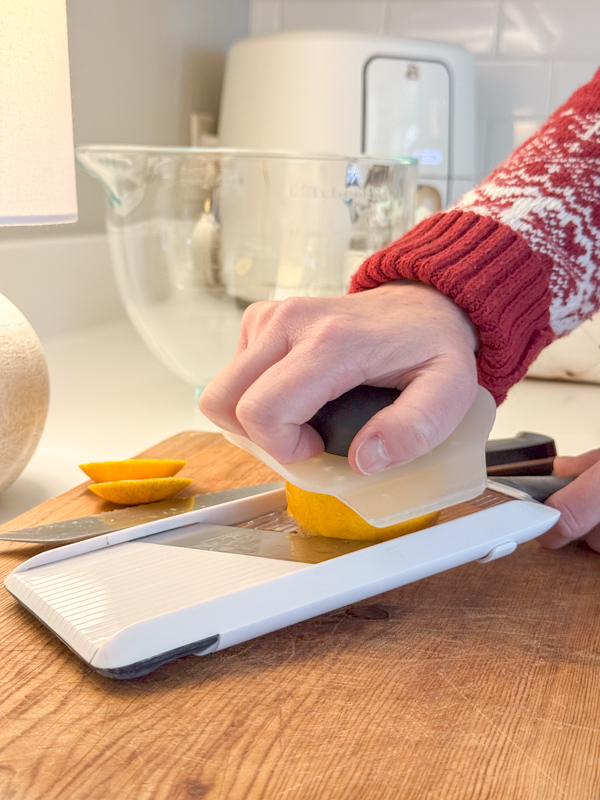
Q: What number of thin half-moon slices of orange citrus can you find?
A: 2